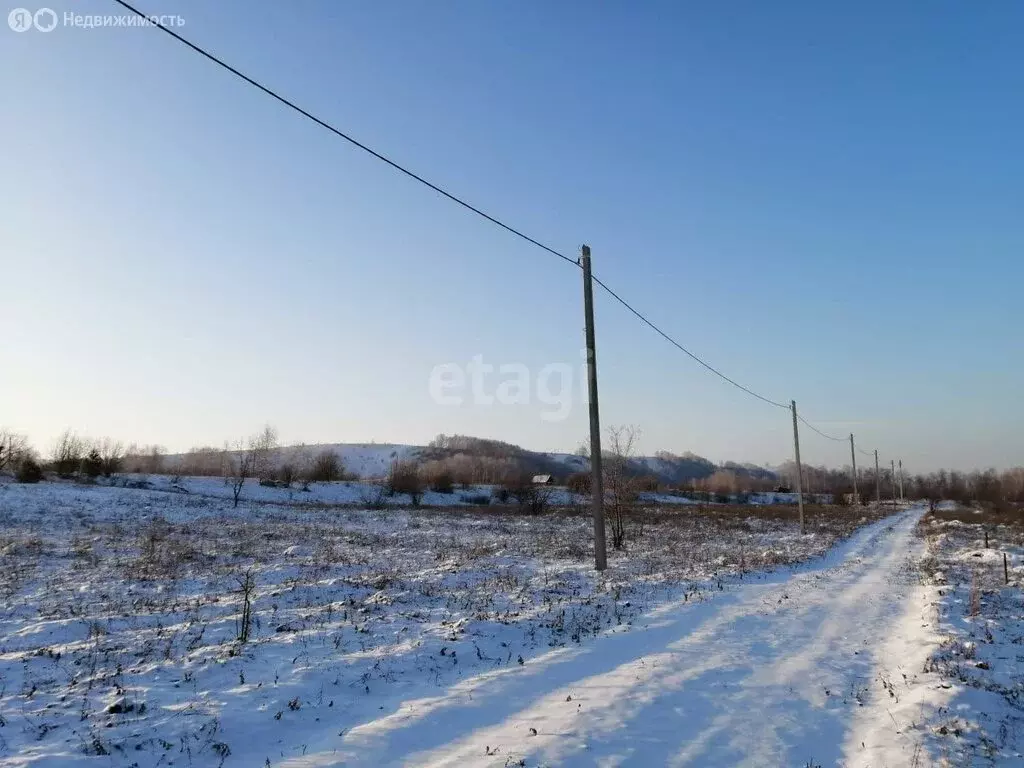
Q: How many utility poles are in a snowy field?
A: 6